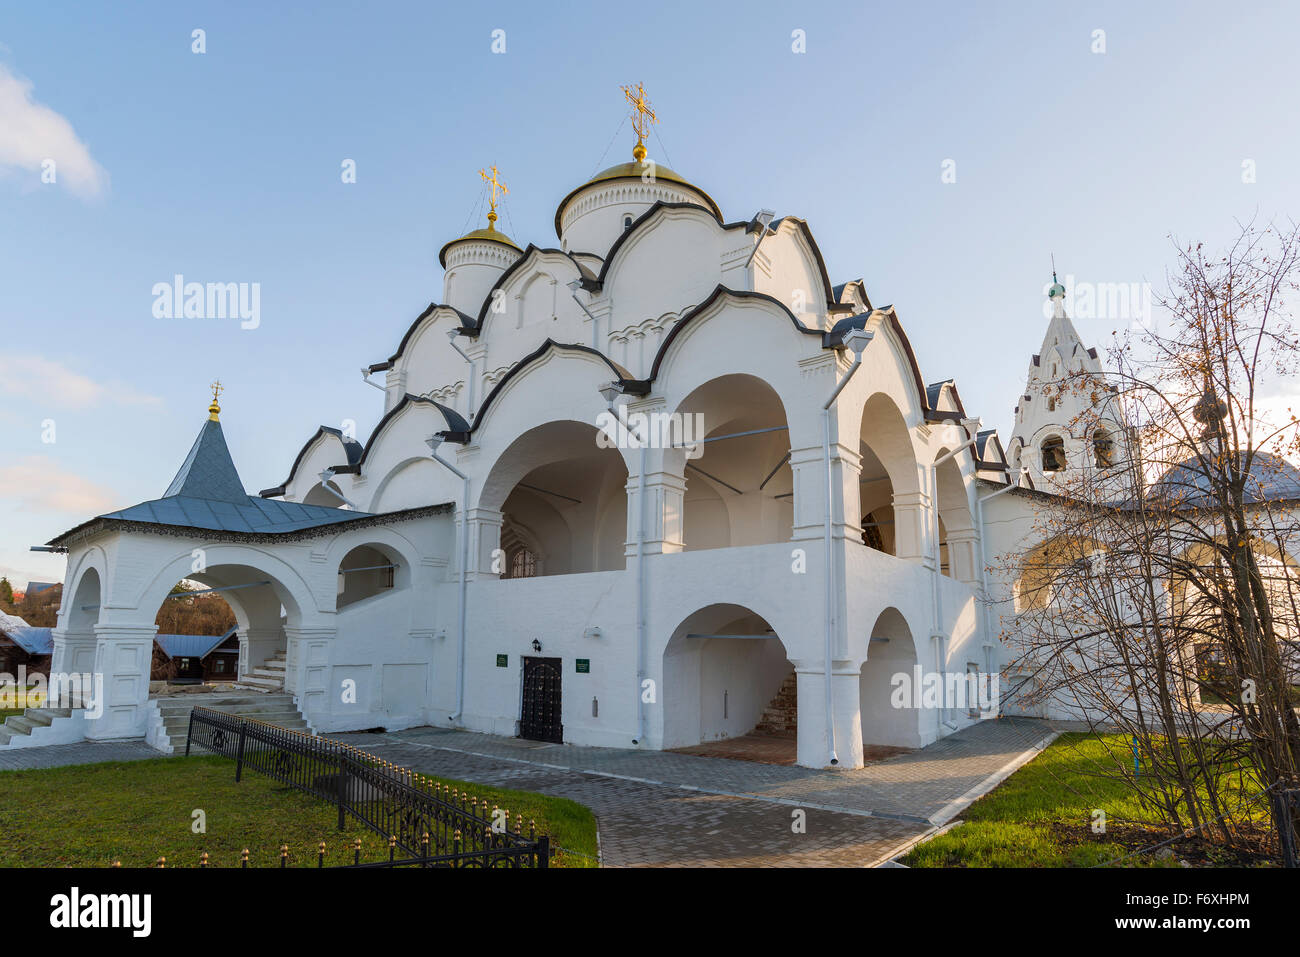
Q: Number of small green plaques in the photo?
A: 2